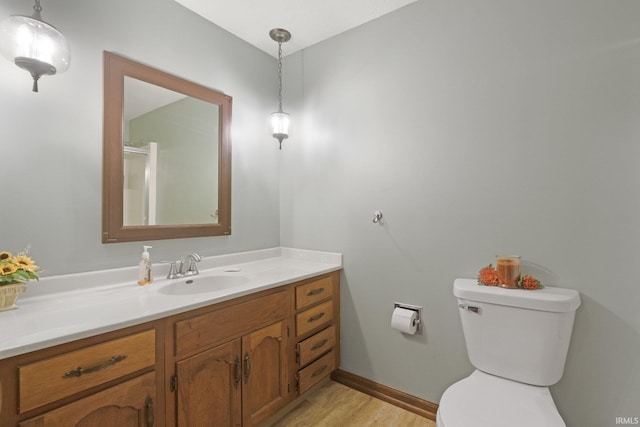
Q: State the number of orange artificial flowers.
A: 2